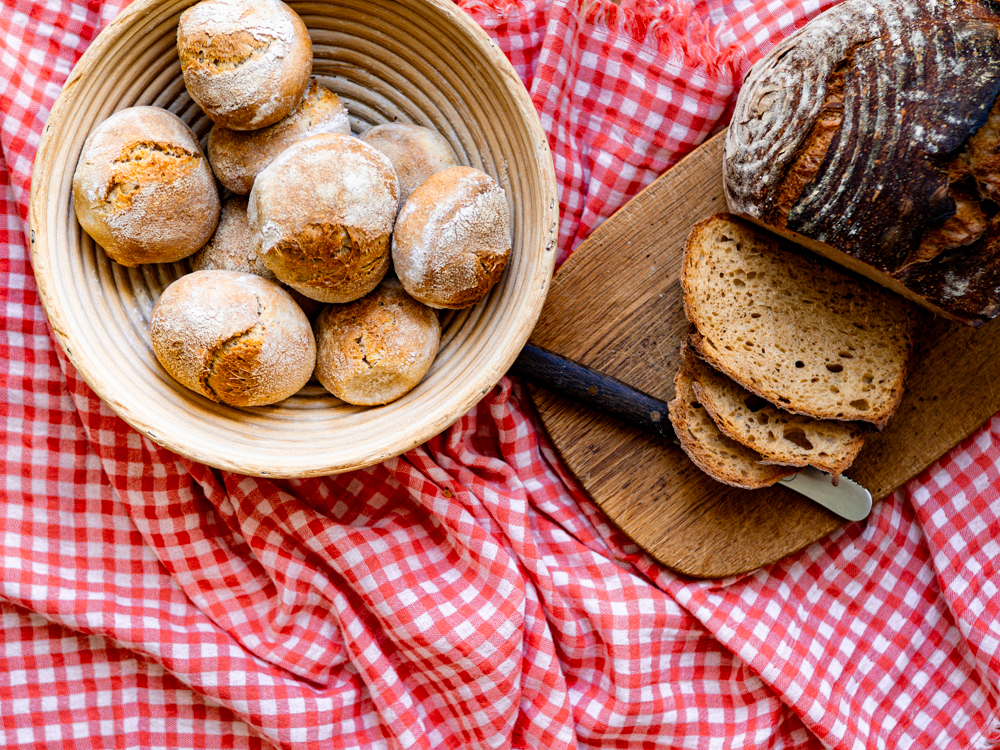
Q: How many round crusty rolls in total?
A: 9